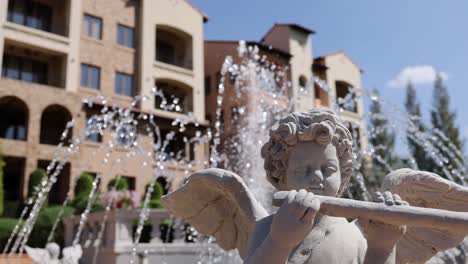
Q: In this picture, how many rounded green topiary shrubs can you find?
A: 4